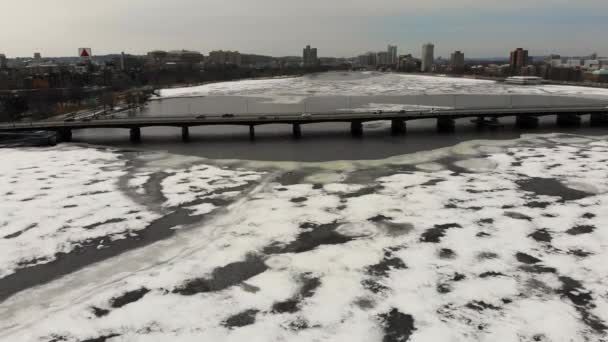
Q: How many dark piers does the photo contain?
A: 12